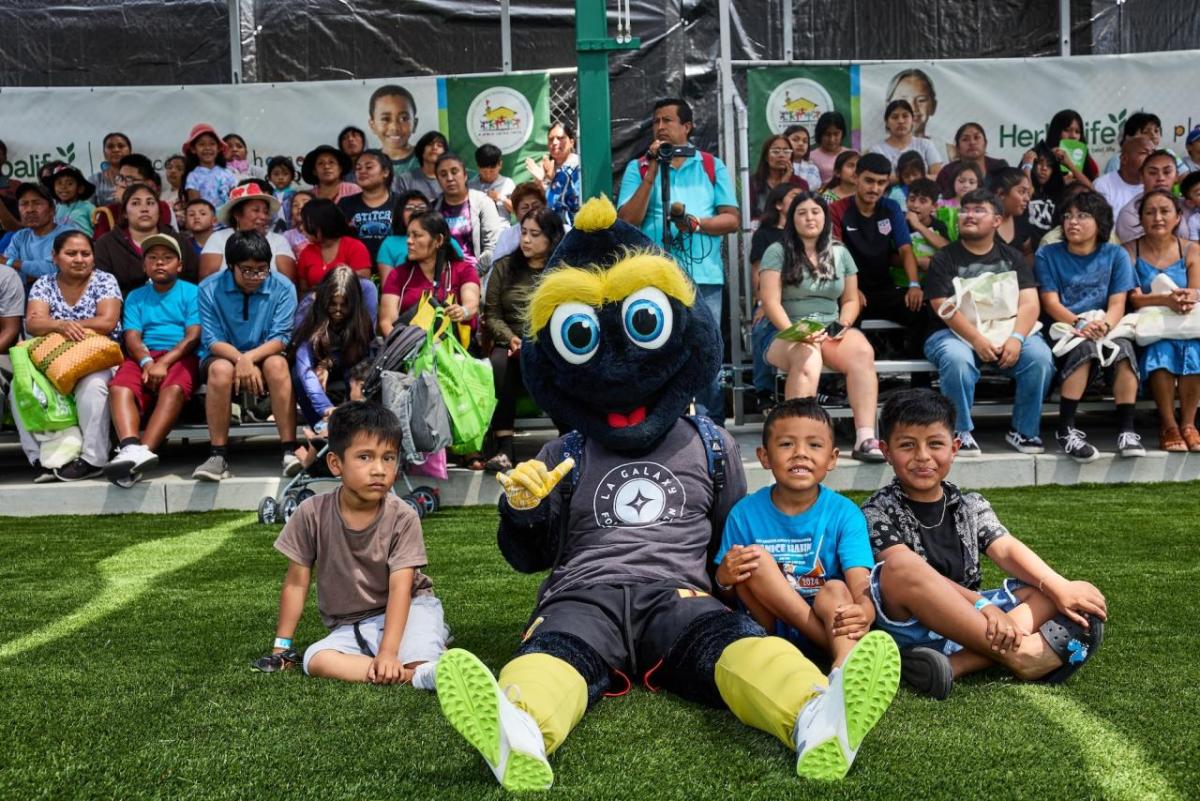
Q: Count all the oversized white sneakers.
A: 2